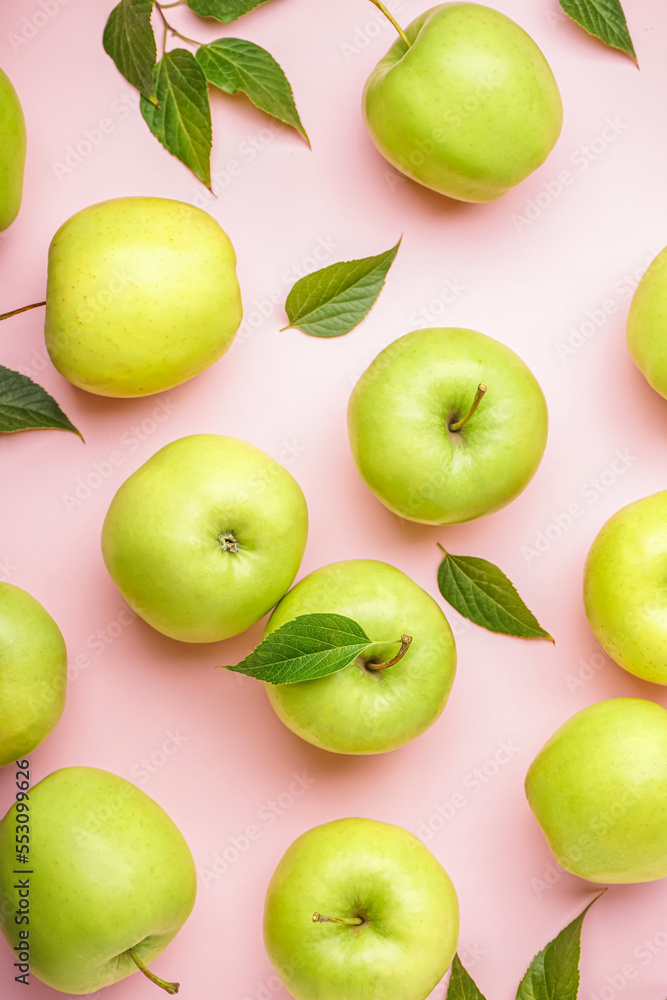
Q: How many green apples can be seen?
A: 12